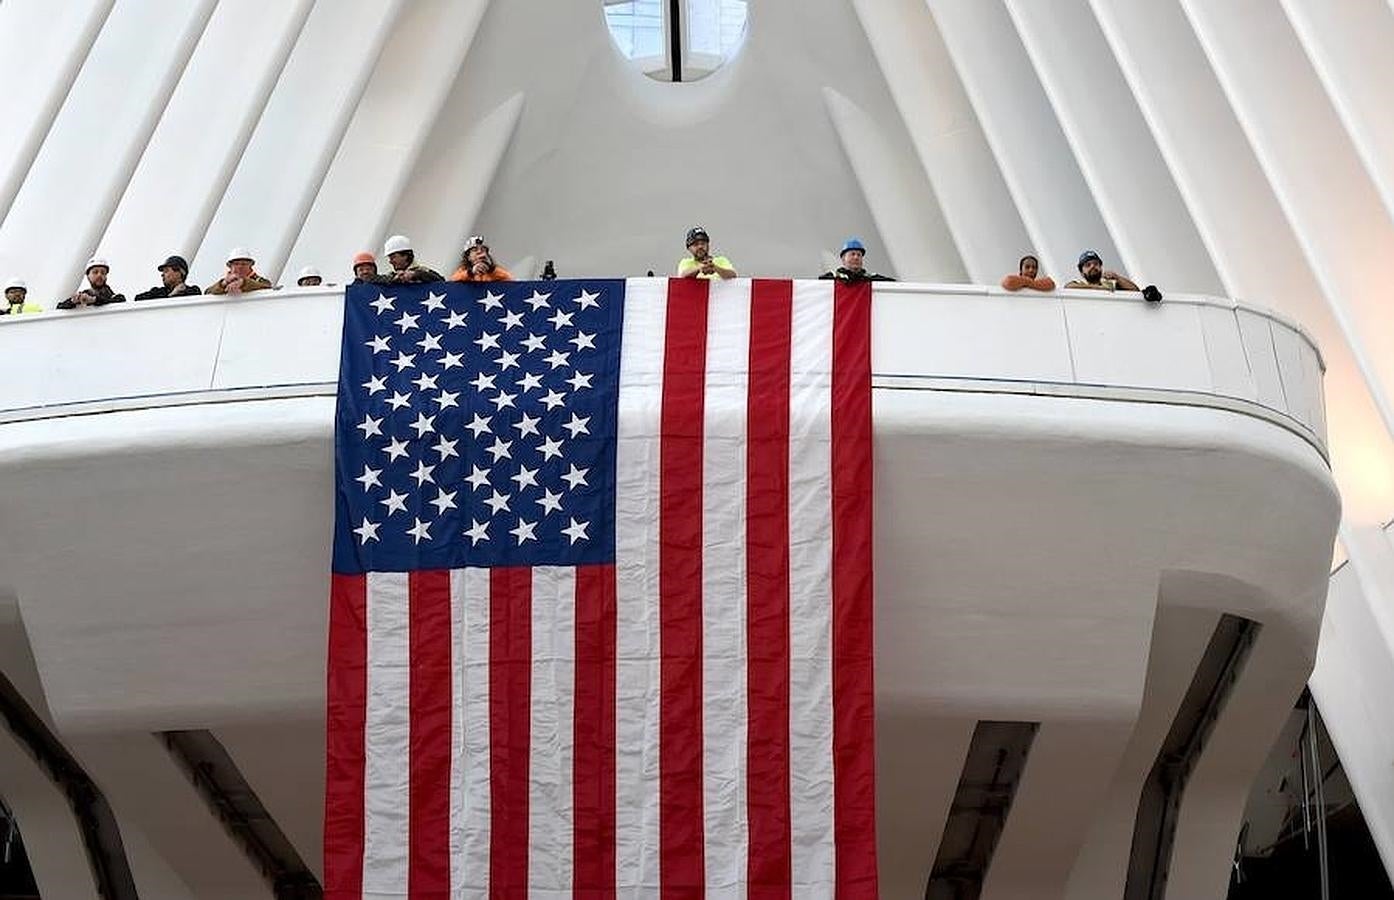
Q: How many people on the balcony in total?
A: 12